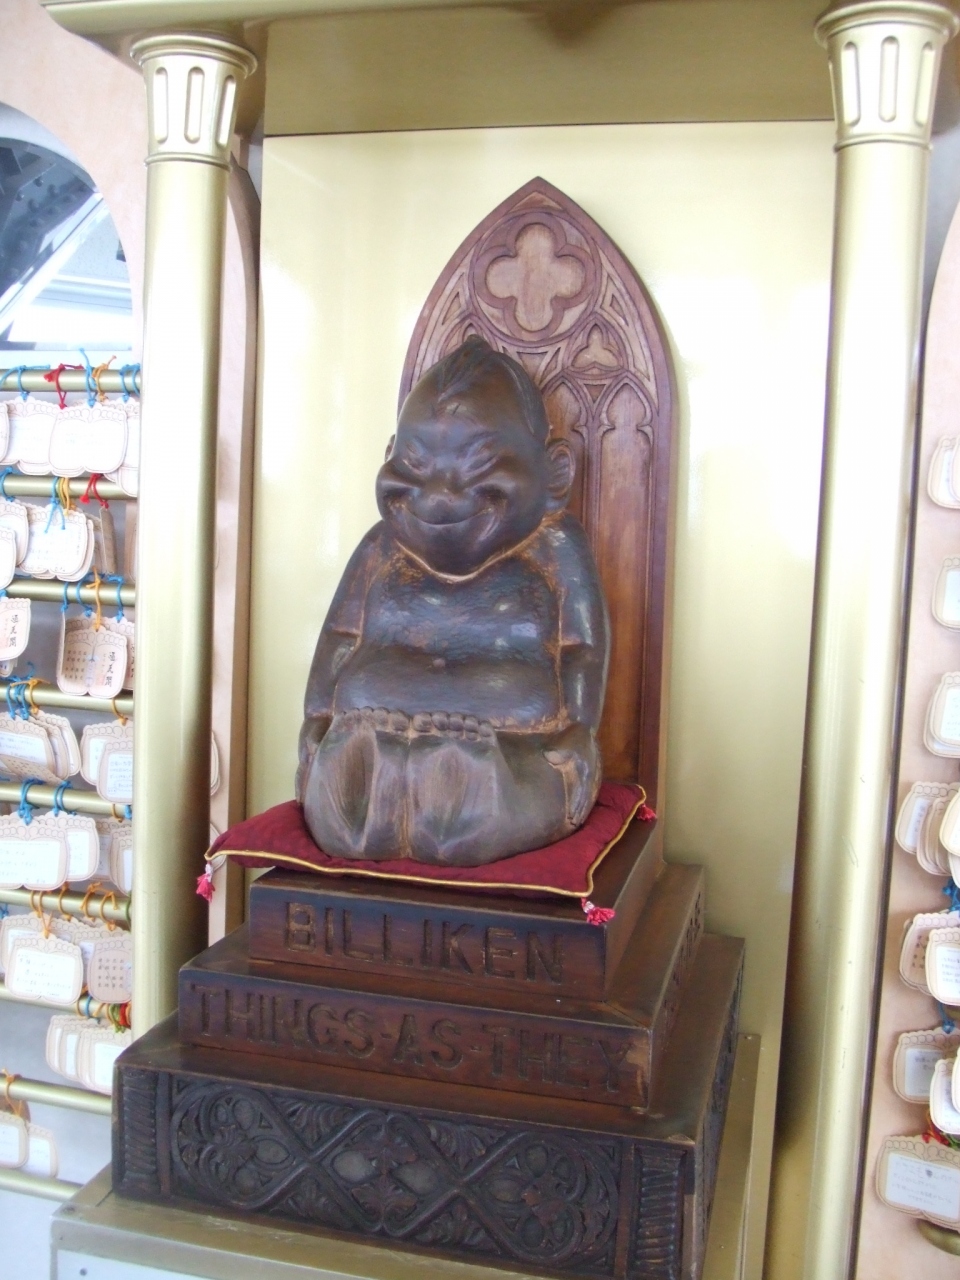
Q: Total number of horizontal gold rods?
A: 9